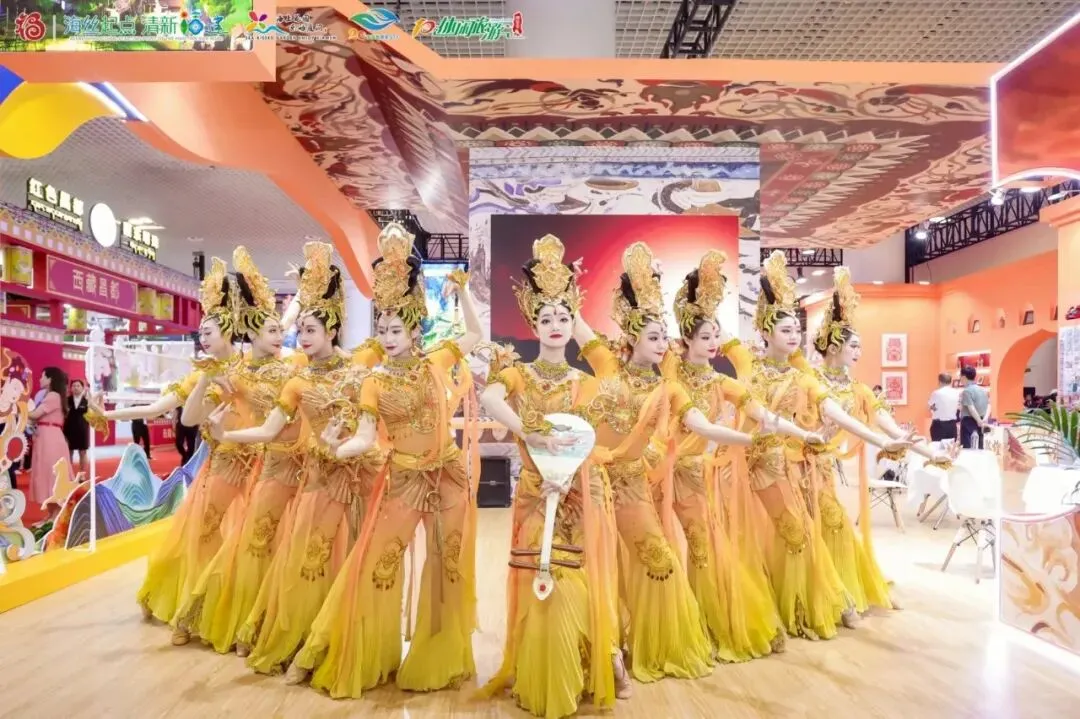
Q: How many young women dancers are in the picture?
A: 9